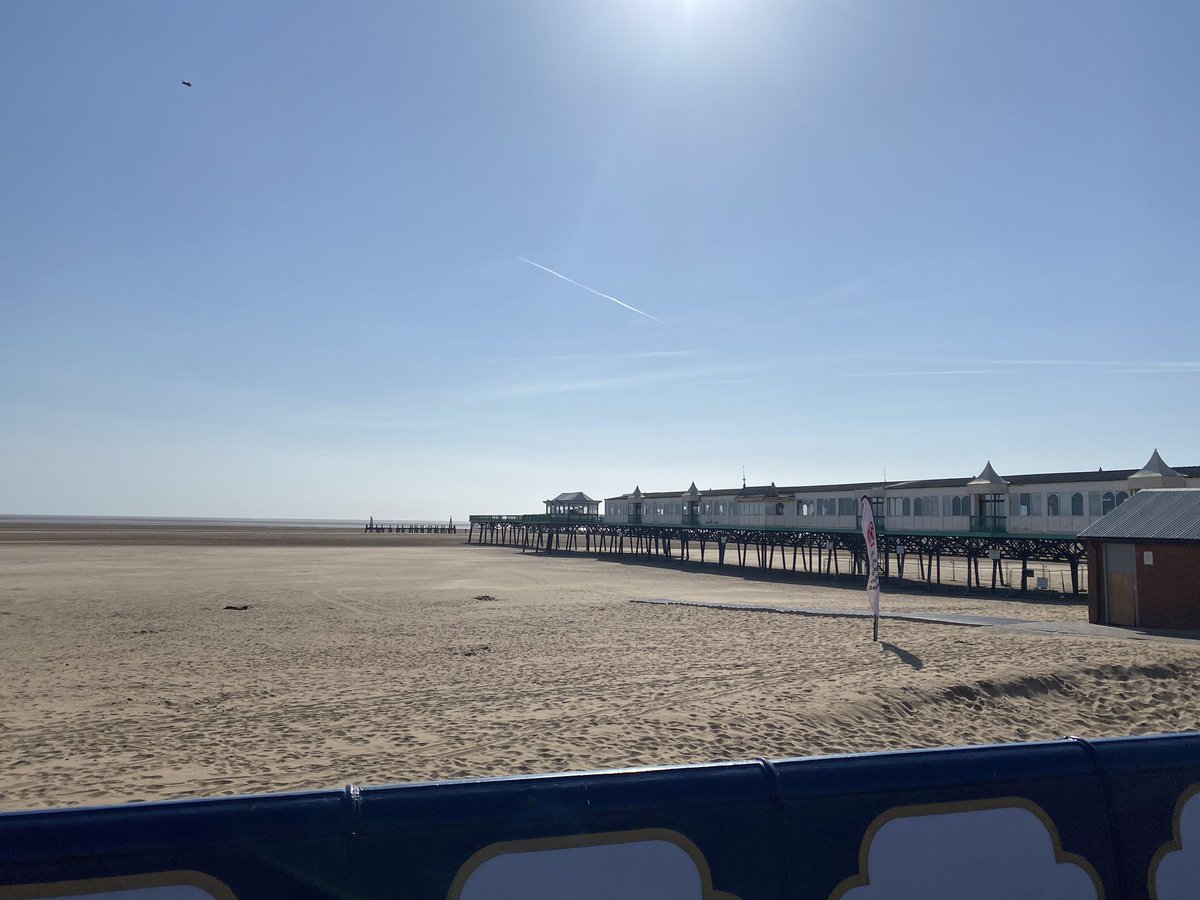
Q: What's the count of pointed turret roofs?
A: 4